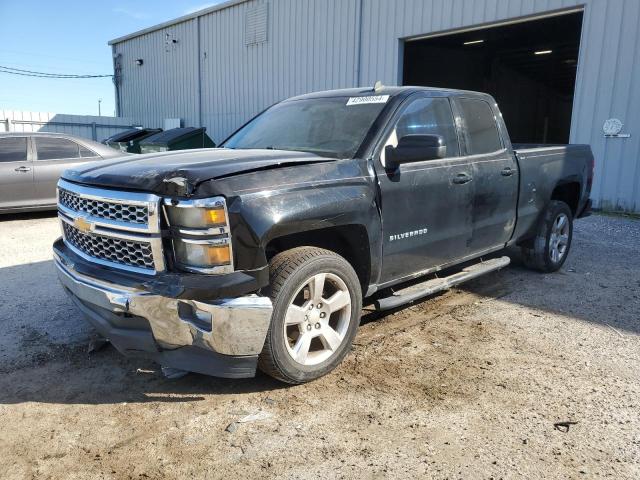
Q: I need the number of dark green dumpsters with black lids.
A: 2